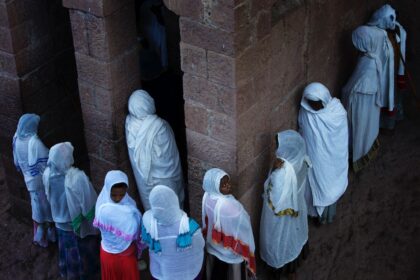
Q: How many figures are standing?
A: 10